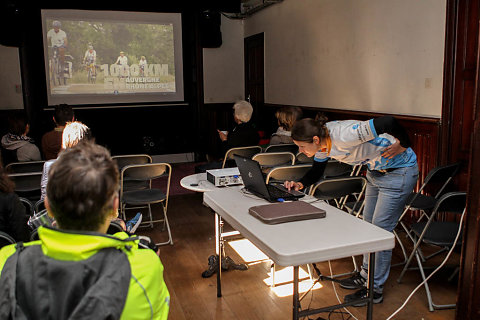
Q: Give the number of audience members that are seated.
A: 7